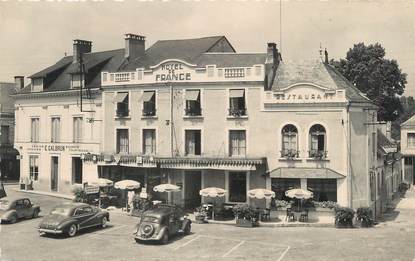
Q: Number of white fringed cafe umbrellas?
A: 6